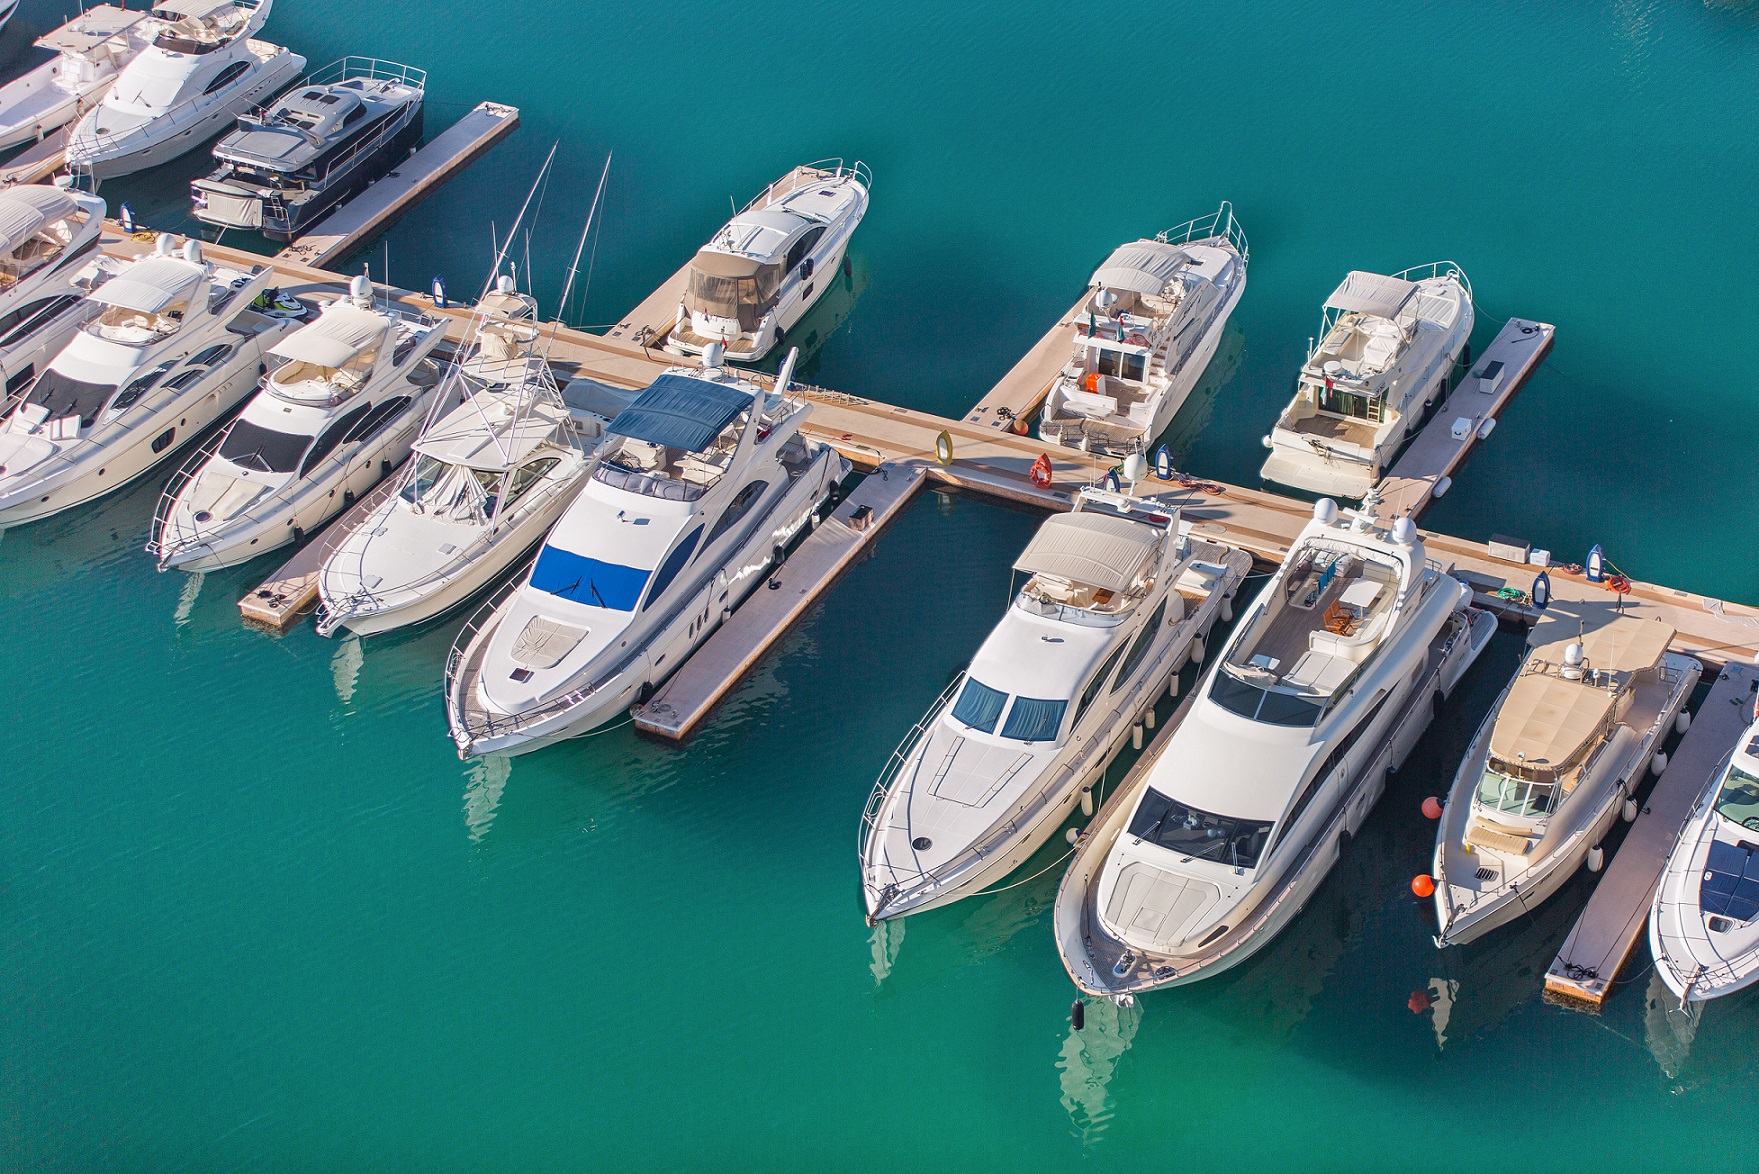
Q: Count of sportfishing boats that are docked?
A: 1